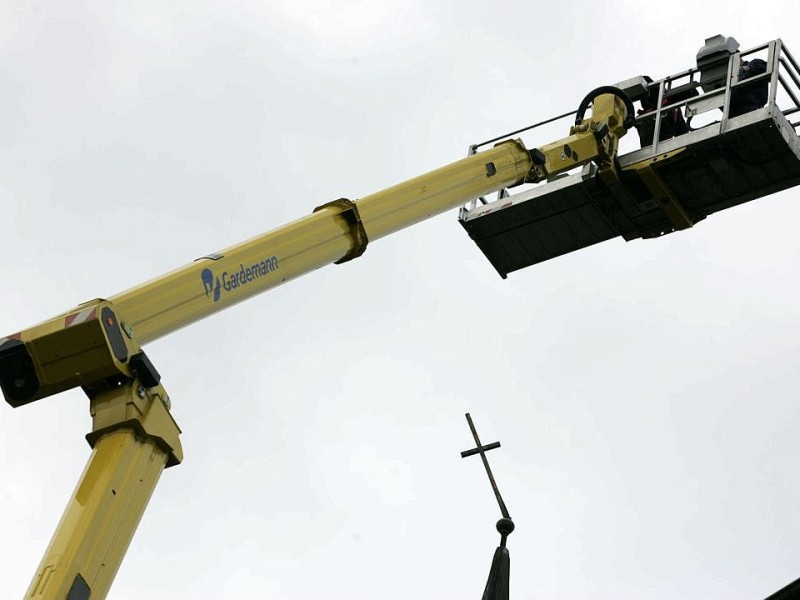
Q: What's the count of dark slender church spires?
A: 1